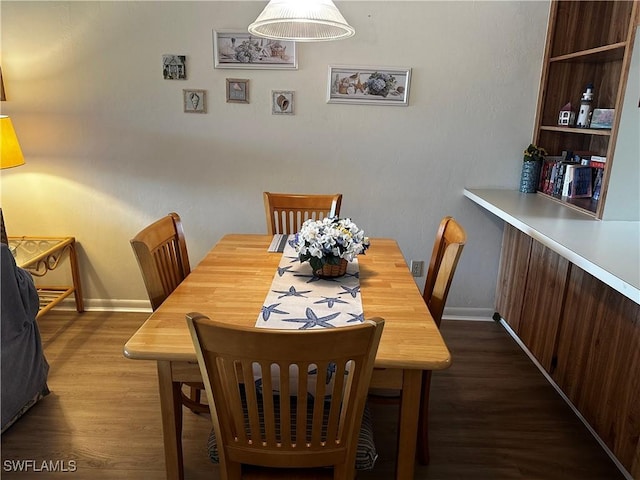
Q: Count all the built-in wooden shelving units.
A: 1